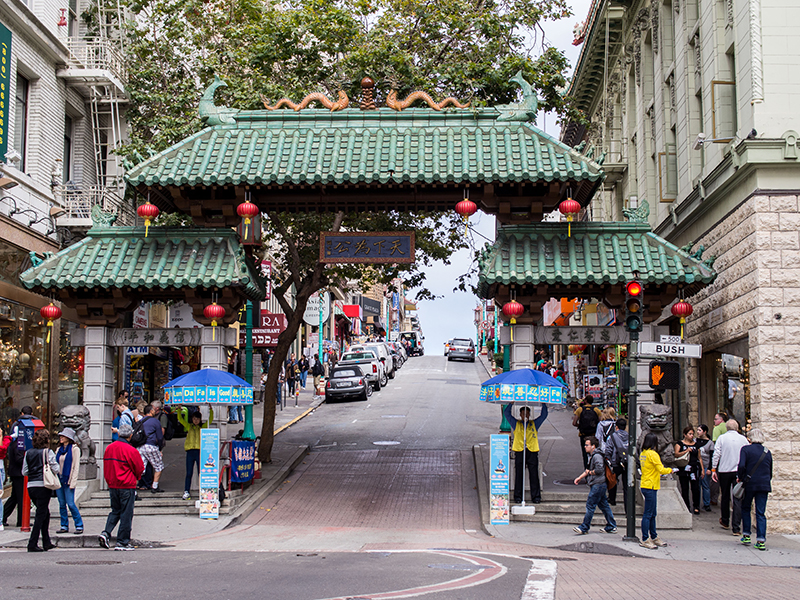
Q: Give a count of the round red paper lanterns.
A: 8